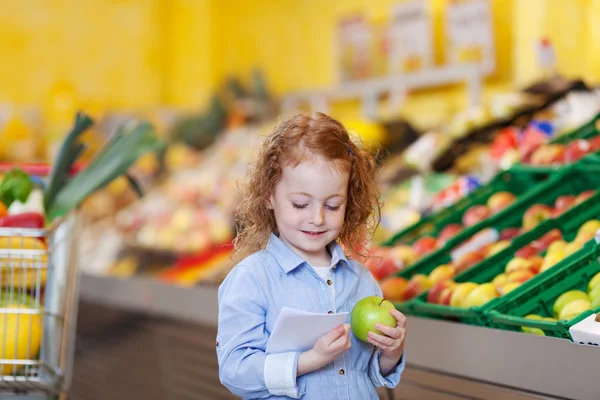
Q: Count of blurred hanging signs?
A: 3